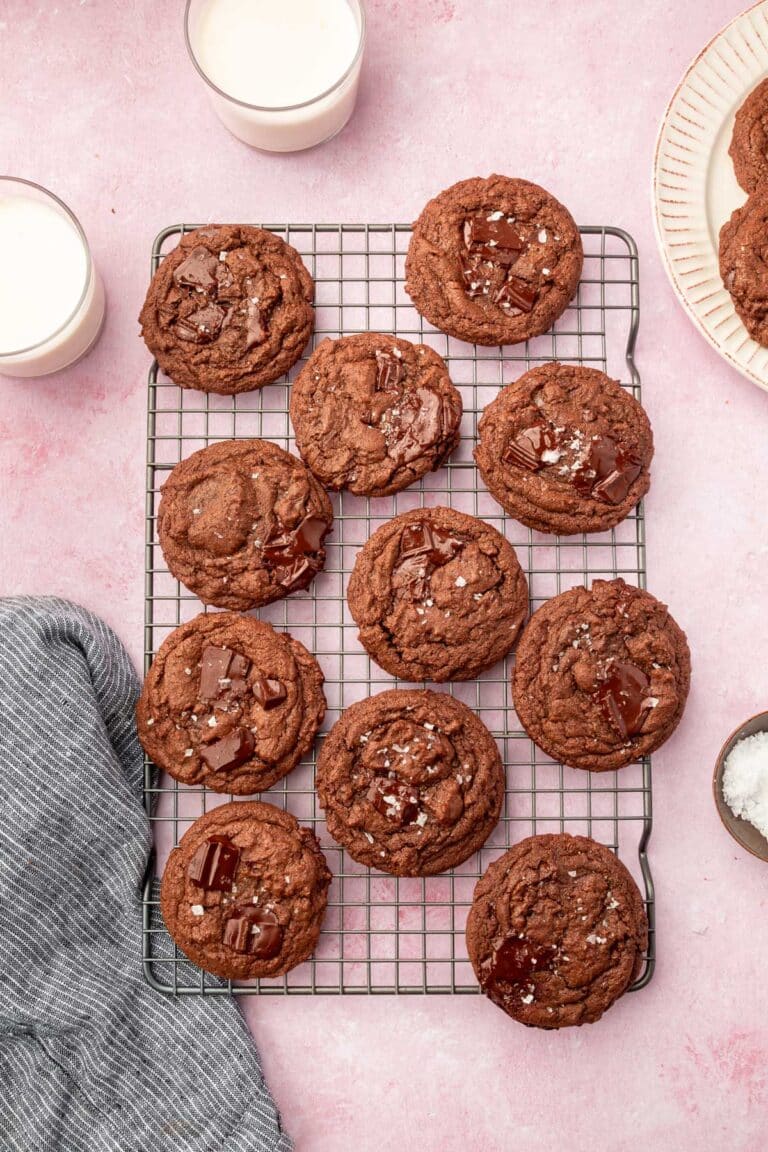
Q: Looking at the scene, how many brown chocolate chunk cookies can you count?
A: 13